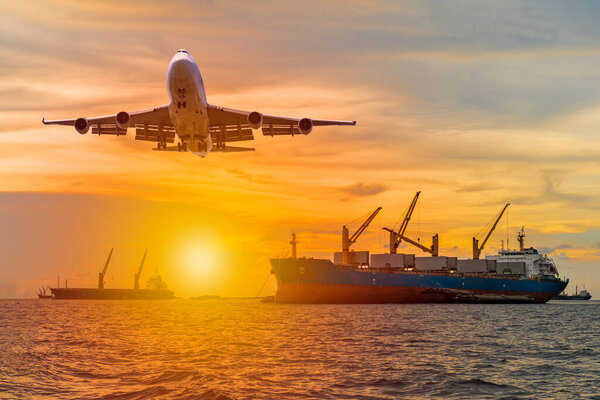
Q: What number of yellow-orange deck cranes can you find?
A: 4